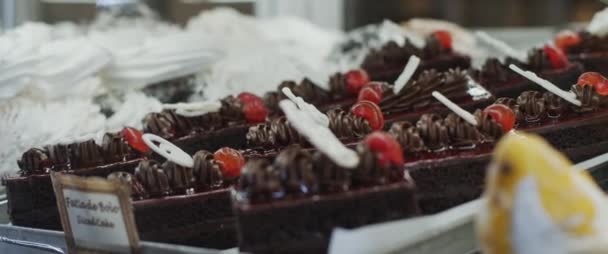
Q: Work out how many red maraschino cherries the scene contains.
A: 12